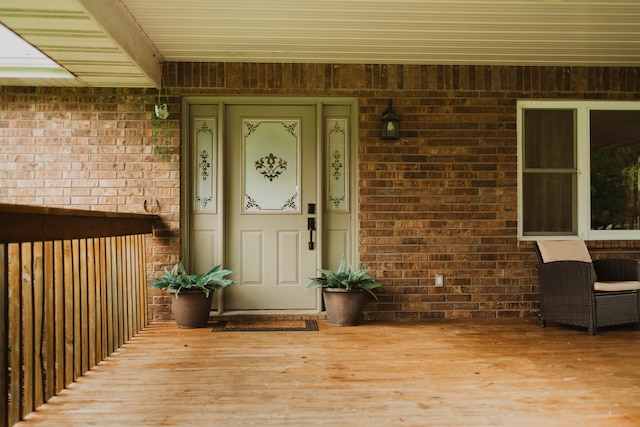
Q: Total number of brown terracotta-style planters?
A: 2